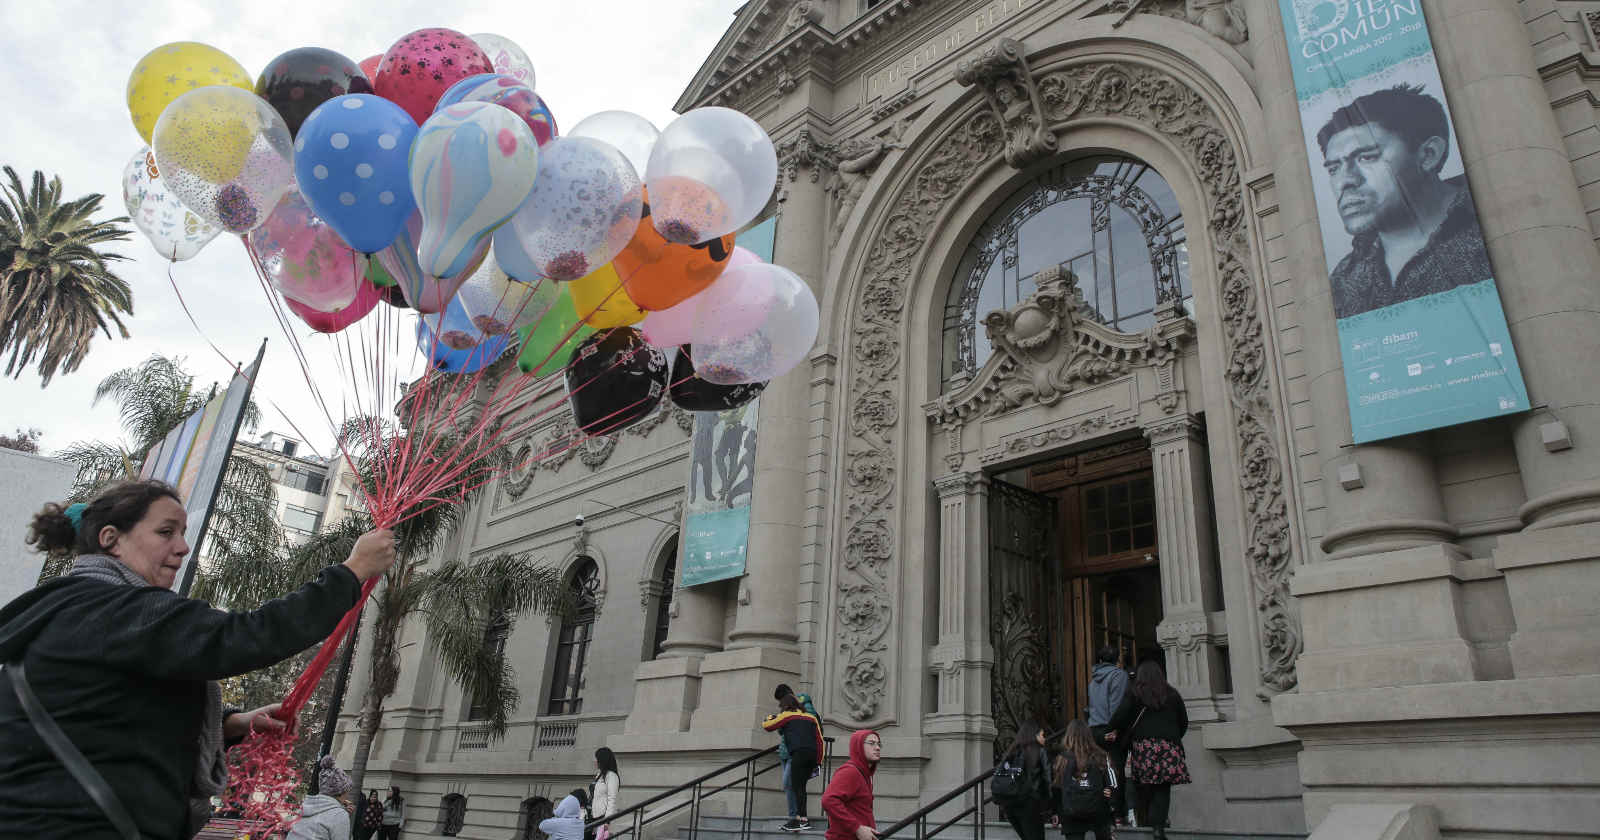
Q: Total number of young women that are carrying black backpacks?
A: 2